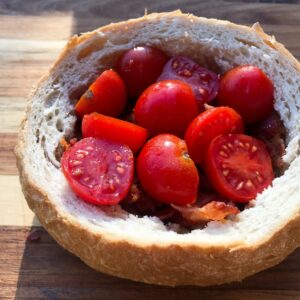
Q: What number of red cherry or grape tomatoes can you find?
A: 10